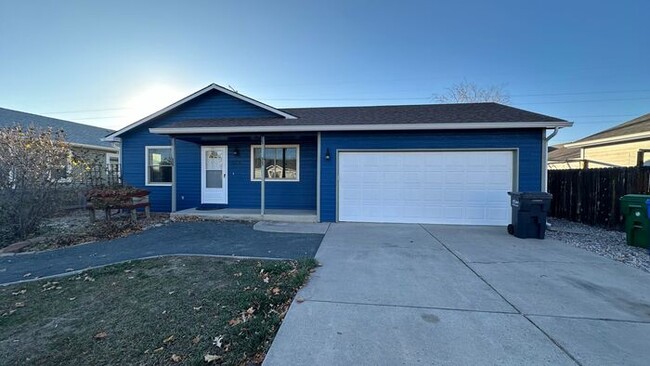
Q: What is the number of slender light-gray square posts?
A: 2